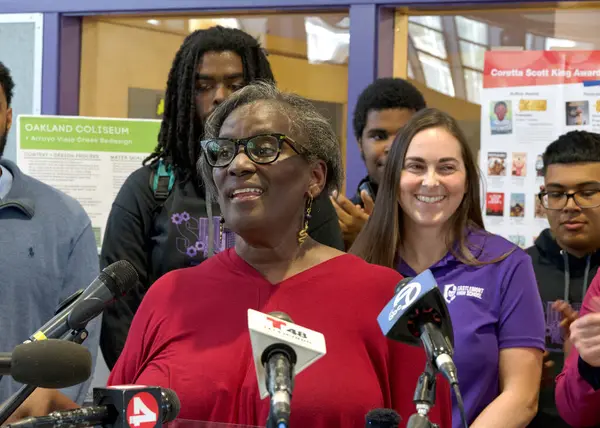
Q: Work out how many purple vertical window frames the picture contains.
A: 2